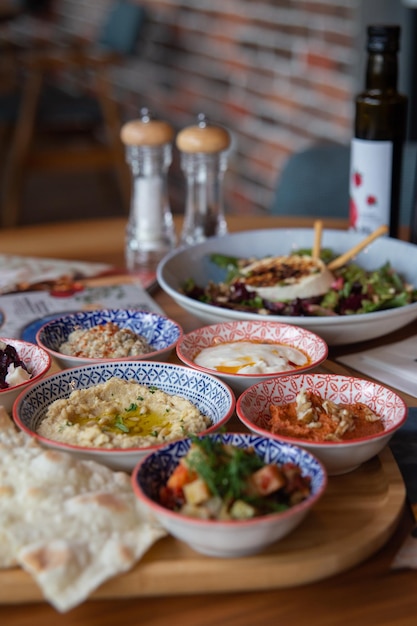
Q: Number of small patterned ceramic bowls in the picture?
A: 6